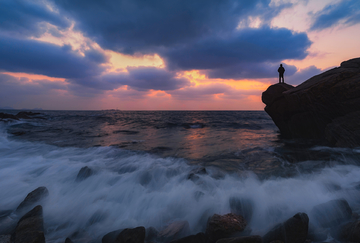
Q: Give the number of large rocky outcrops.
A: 1